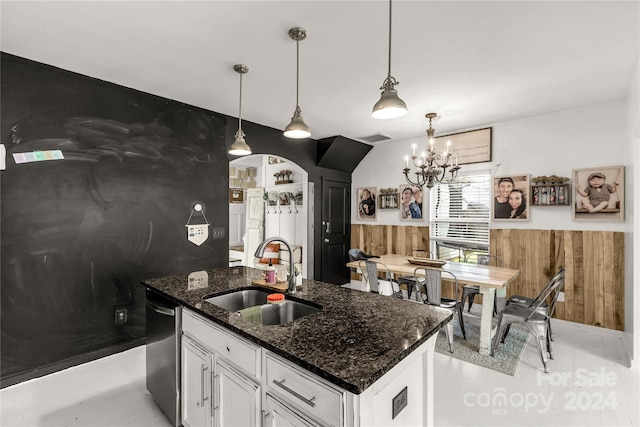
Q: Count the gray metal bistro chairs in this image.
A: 6